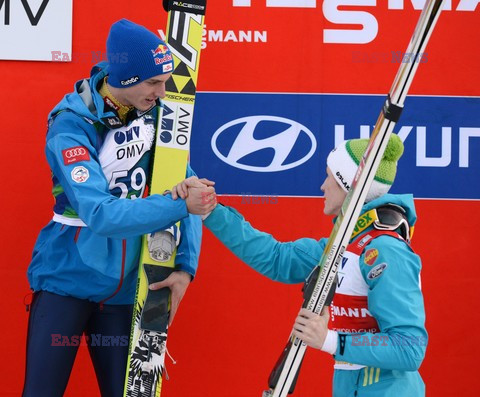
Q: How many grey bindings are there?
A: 1